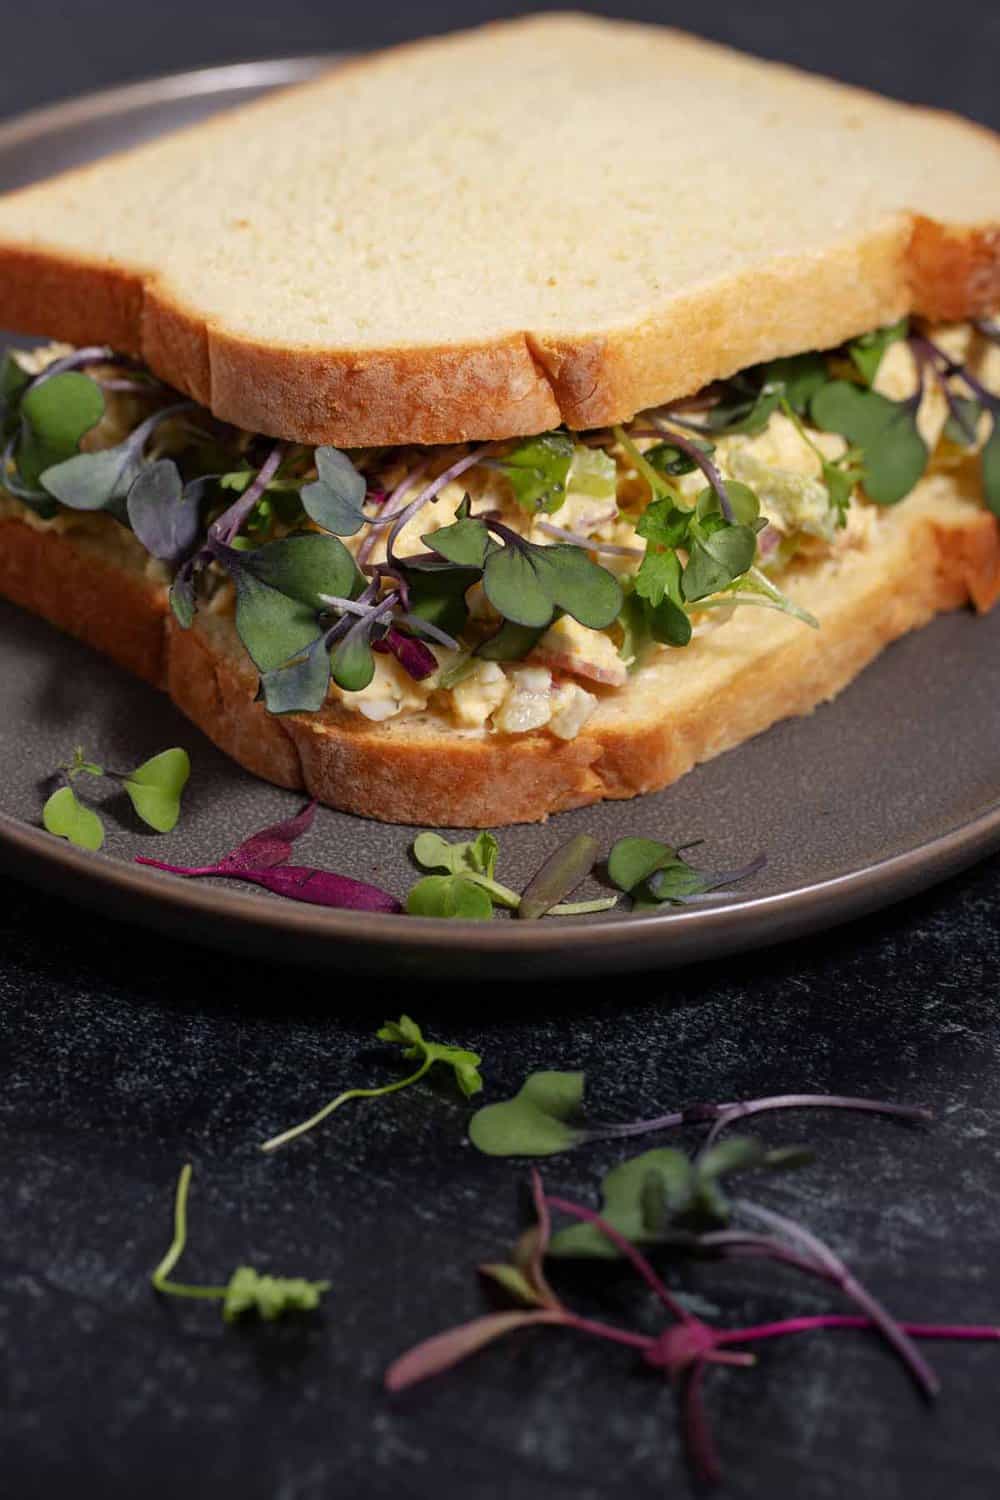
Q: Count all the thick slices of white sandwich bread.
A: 2